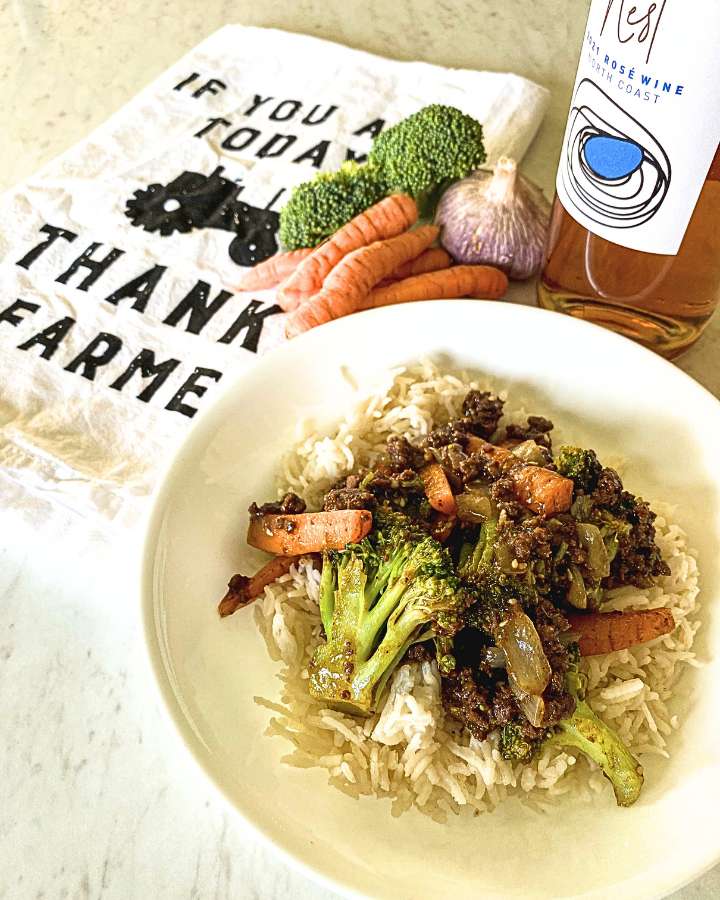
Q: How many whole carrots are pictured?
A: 5